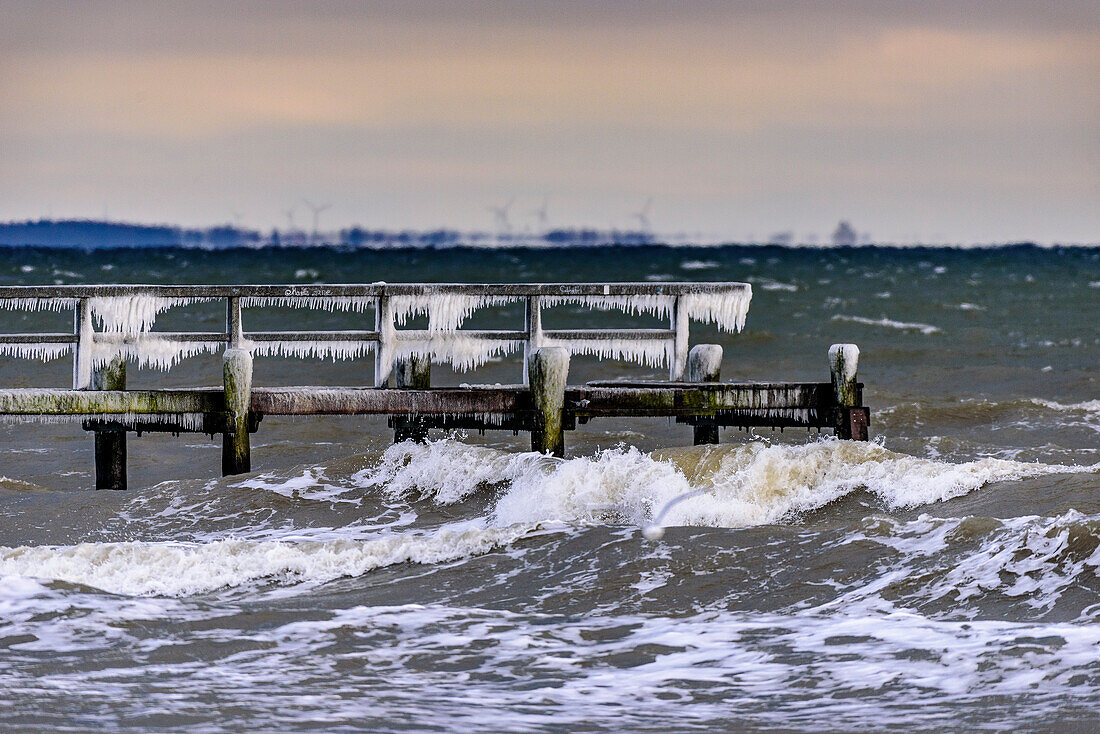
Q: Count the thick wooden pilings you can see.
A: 6